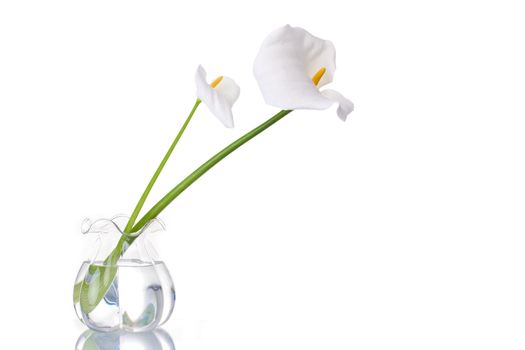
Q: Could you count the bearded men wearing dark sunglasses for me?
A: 0